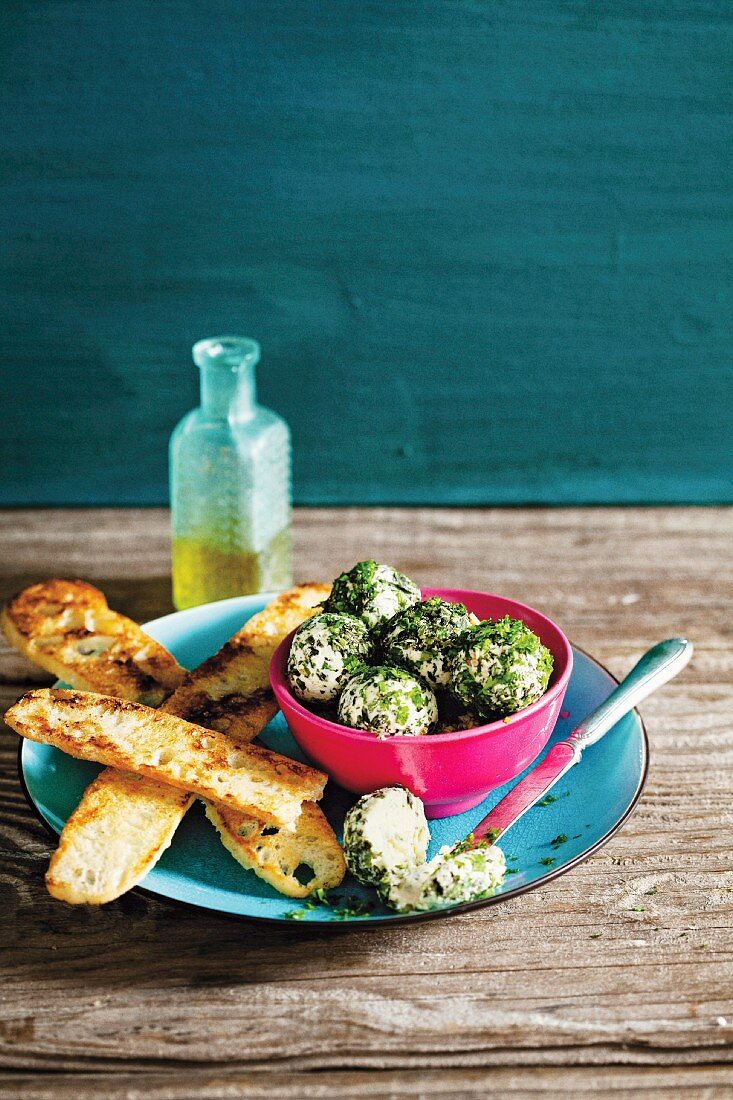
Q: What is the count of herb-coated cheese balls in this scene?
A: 6